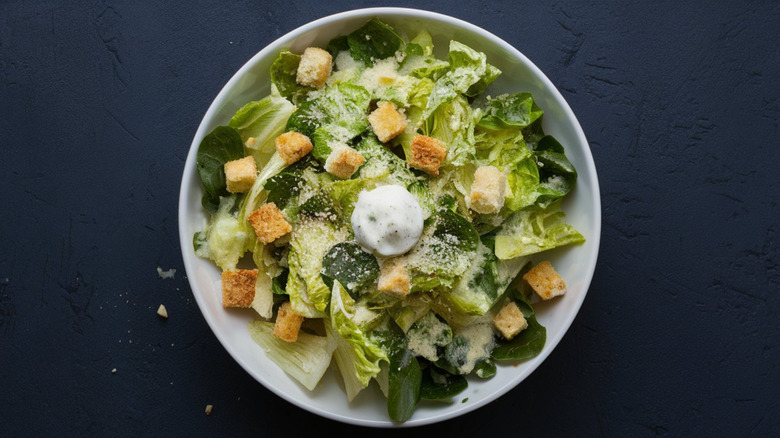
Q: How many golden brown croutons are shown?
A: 13